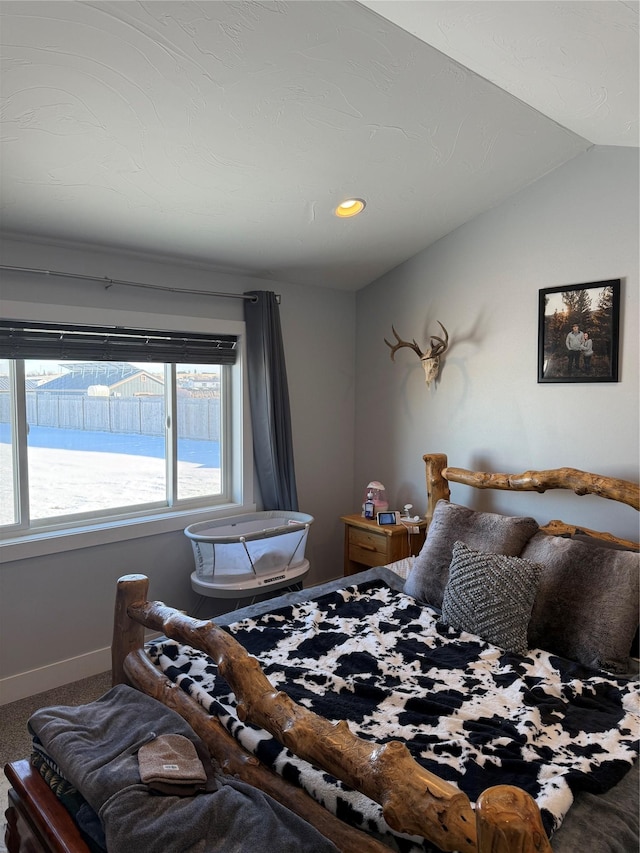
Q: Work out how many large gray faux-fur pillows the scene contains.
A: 2